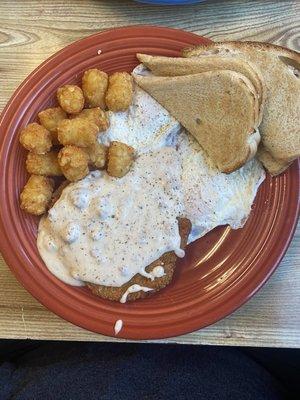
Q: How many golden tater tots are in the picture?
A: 12